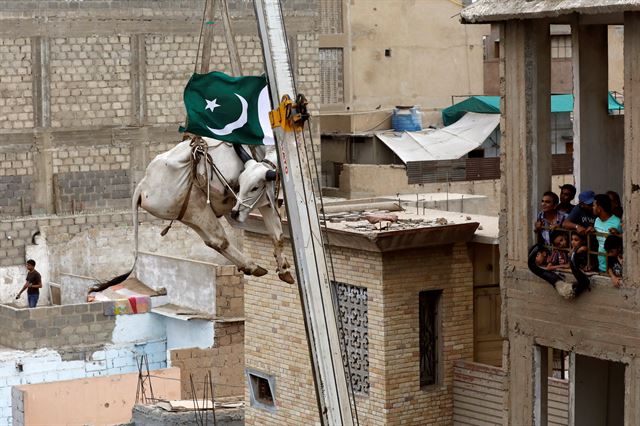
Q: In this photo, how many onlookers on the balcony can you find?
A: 9